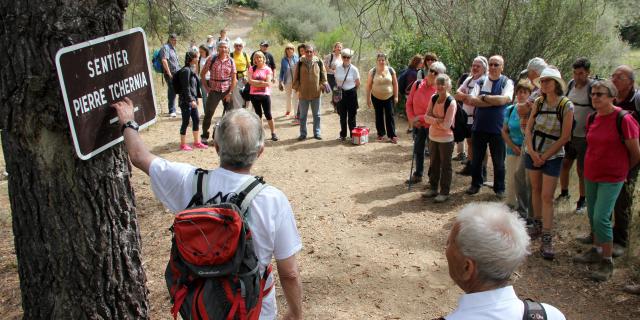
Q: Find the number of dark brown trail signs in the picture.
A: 1